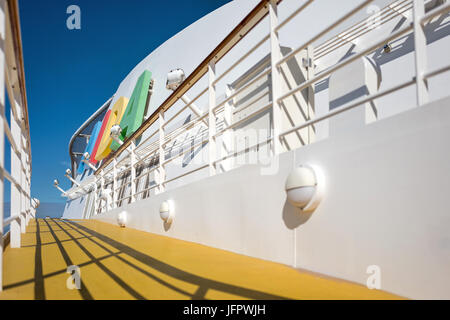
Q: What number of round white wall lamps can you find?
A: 3